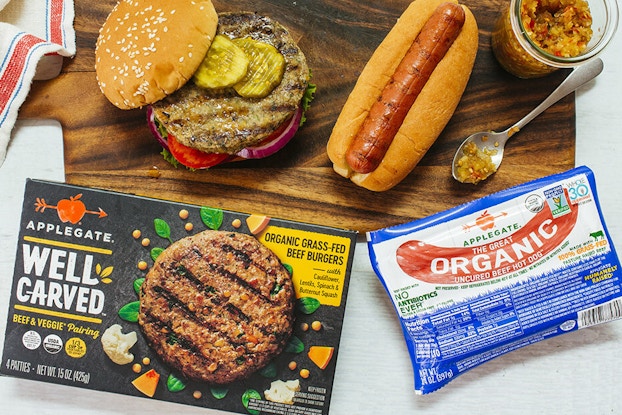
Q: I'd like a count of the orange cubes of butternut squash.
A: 3